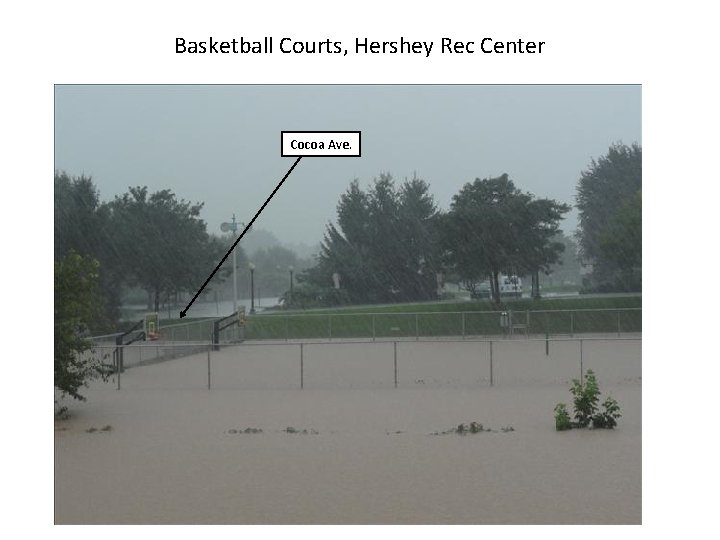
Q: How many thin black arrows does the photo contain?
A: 1